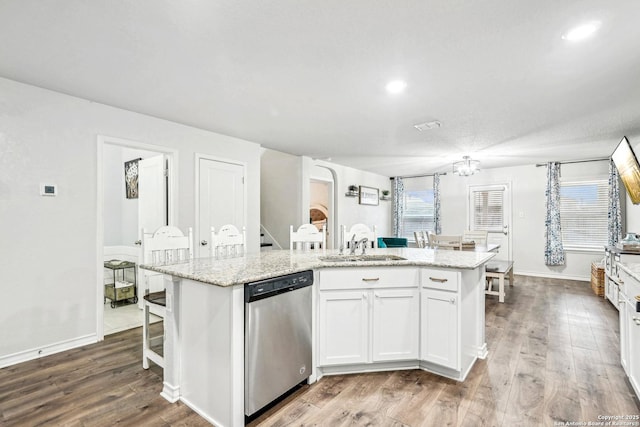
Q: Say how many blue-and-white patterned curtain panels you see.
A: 4